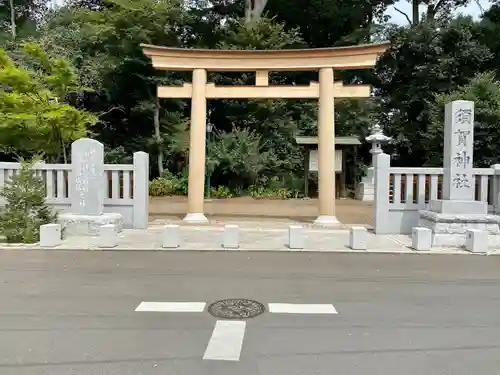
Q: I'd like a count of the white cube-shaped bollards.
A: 8